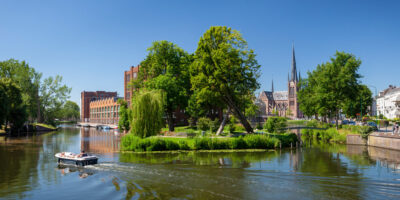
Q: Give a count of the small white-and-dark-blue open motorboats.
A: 1